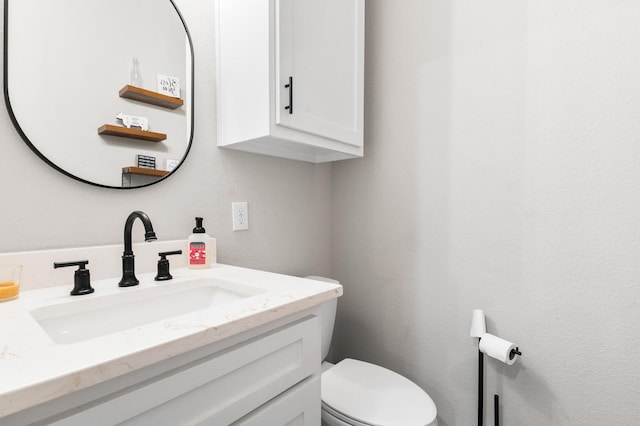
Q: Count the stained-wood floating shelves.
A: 3